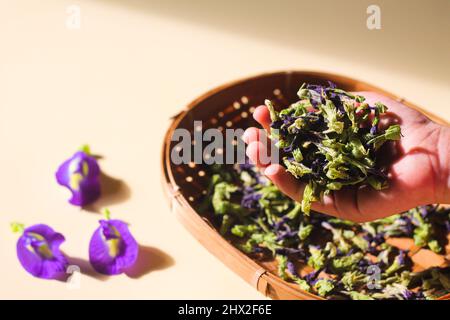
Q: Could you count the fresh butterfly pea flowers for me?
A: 3